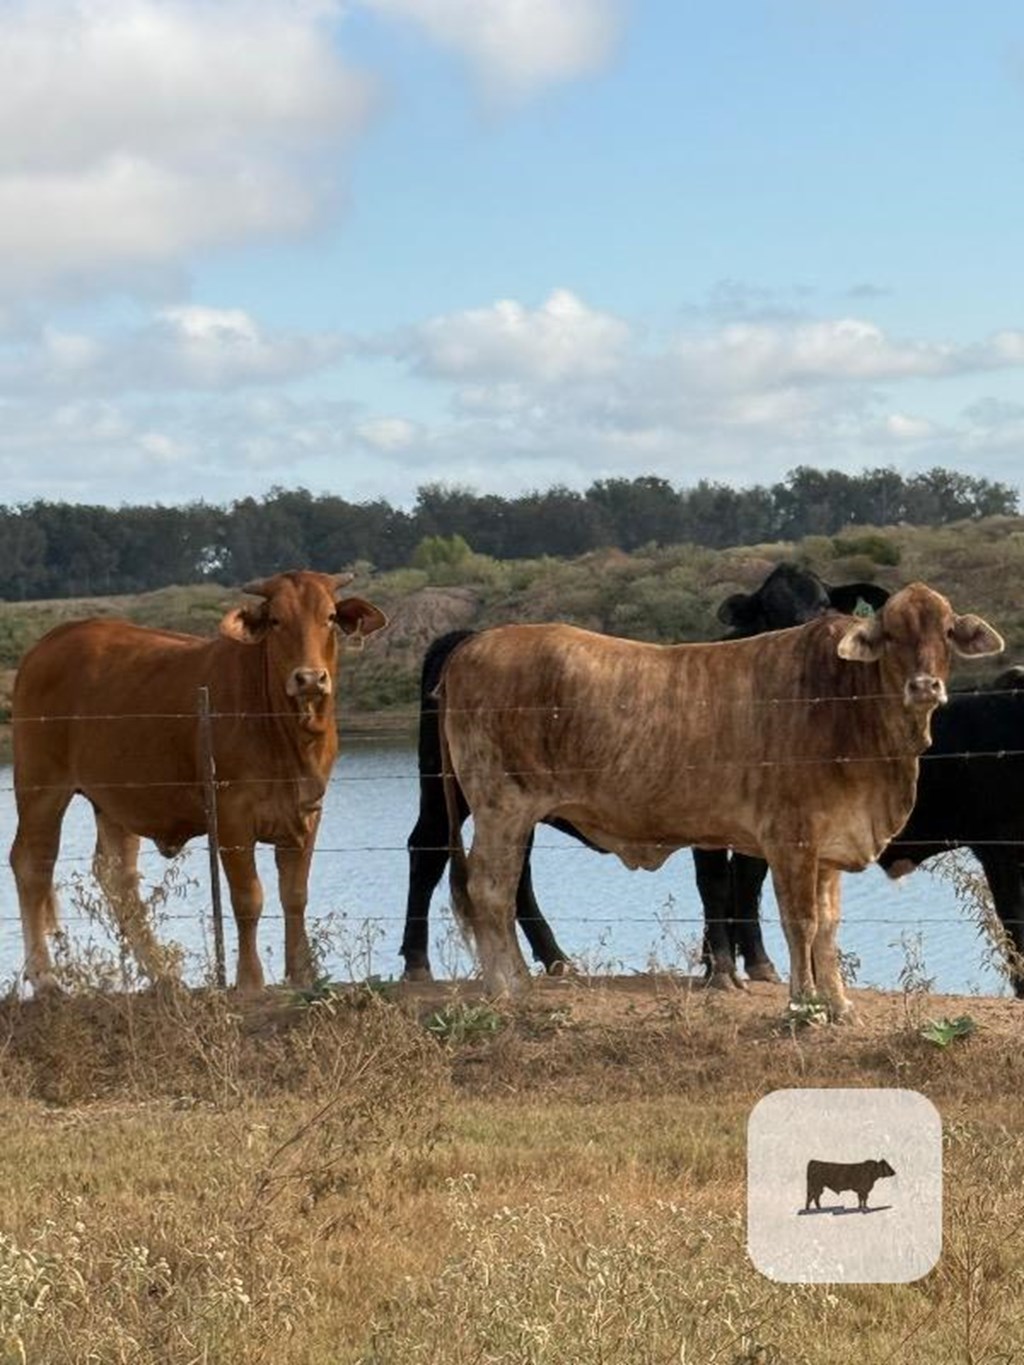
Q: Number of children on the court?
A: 0